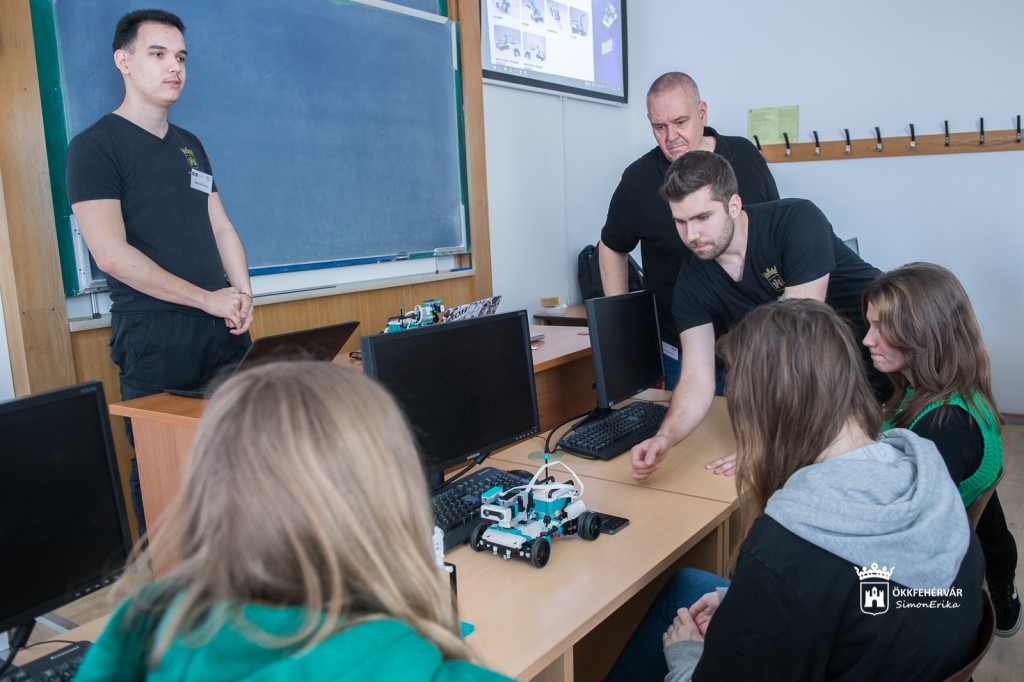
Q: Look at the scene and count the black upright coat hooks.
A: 9